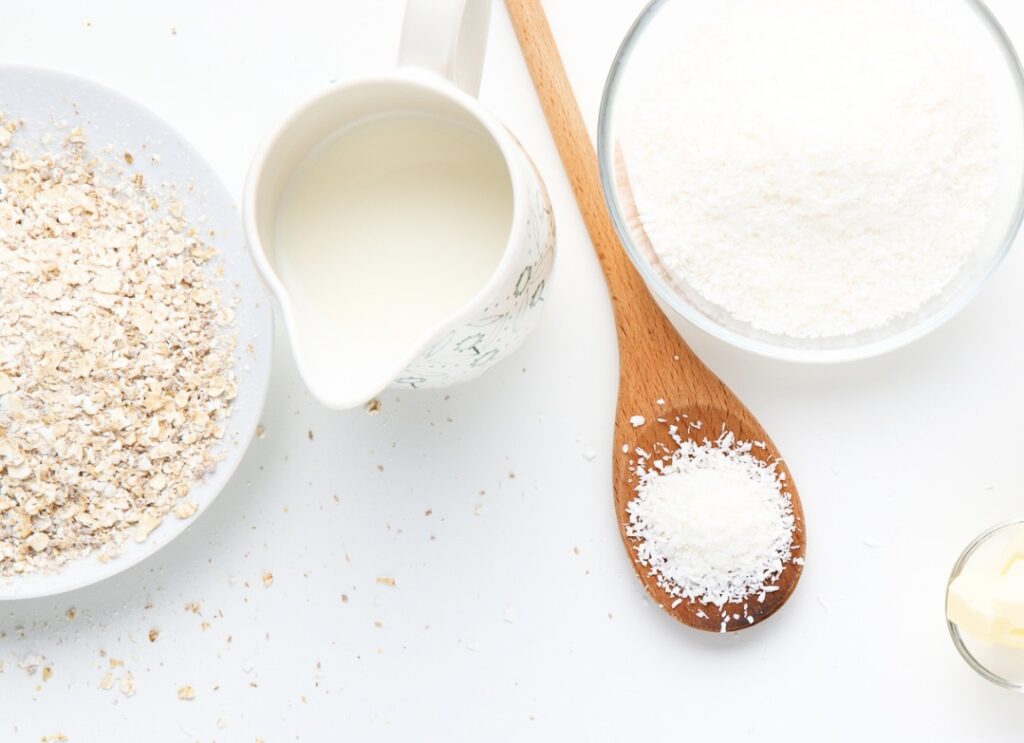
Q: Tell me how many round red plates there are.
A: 0